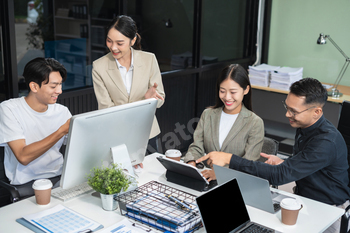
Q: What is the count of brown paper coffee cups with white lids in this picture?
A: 3